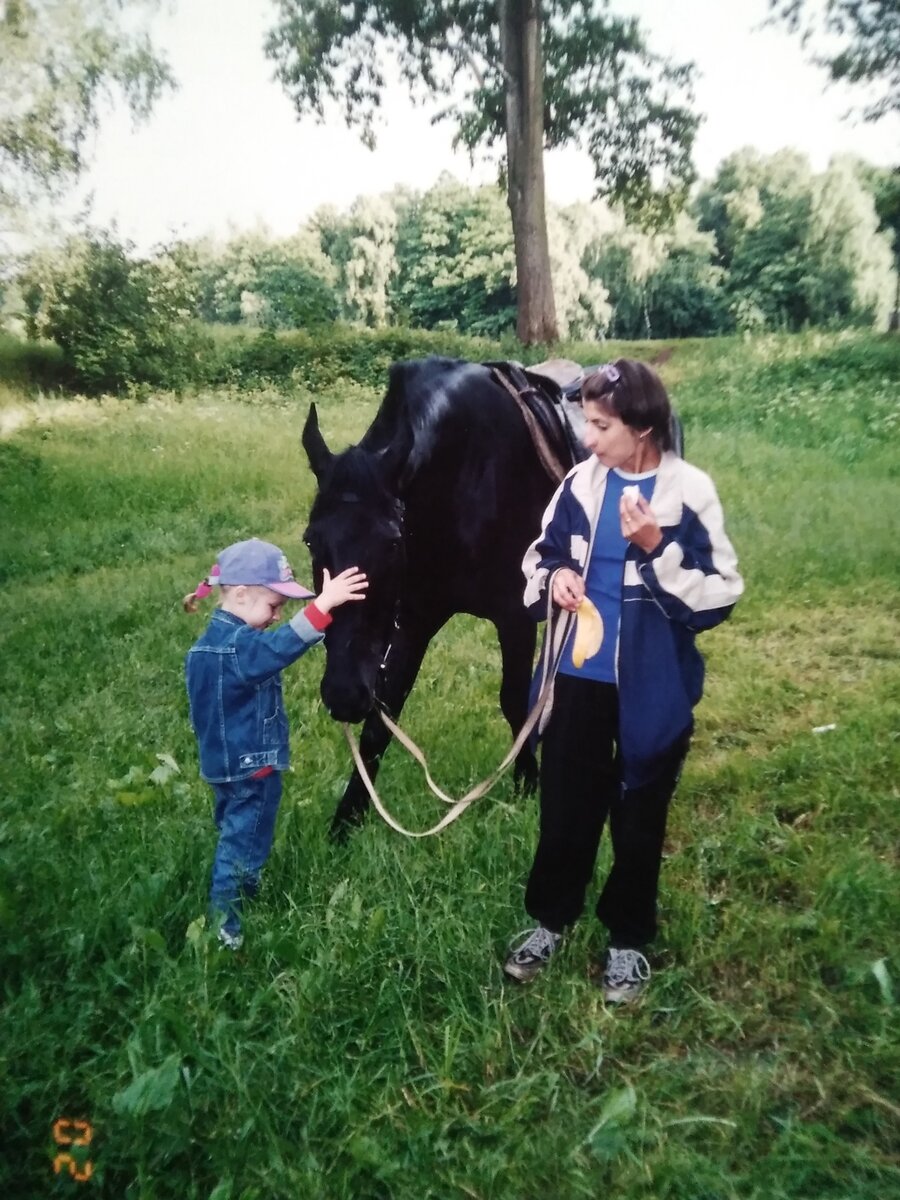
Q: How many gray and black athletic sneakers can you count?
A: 2